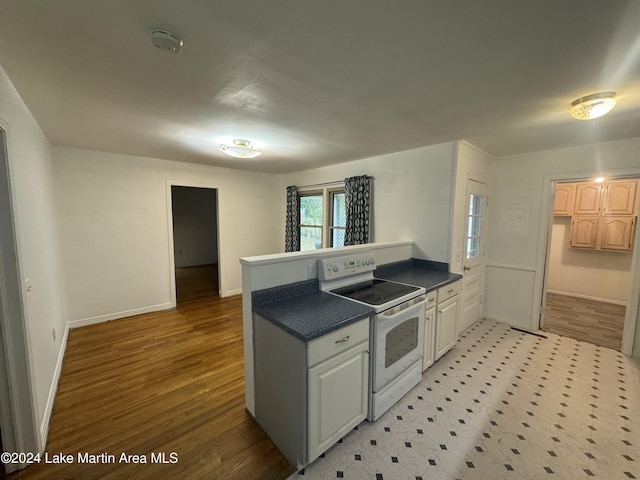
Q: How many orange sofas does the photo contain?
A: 0